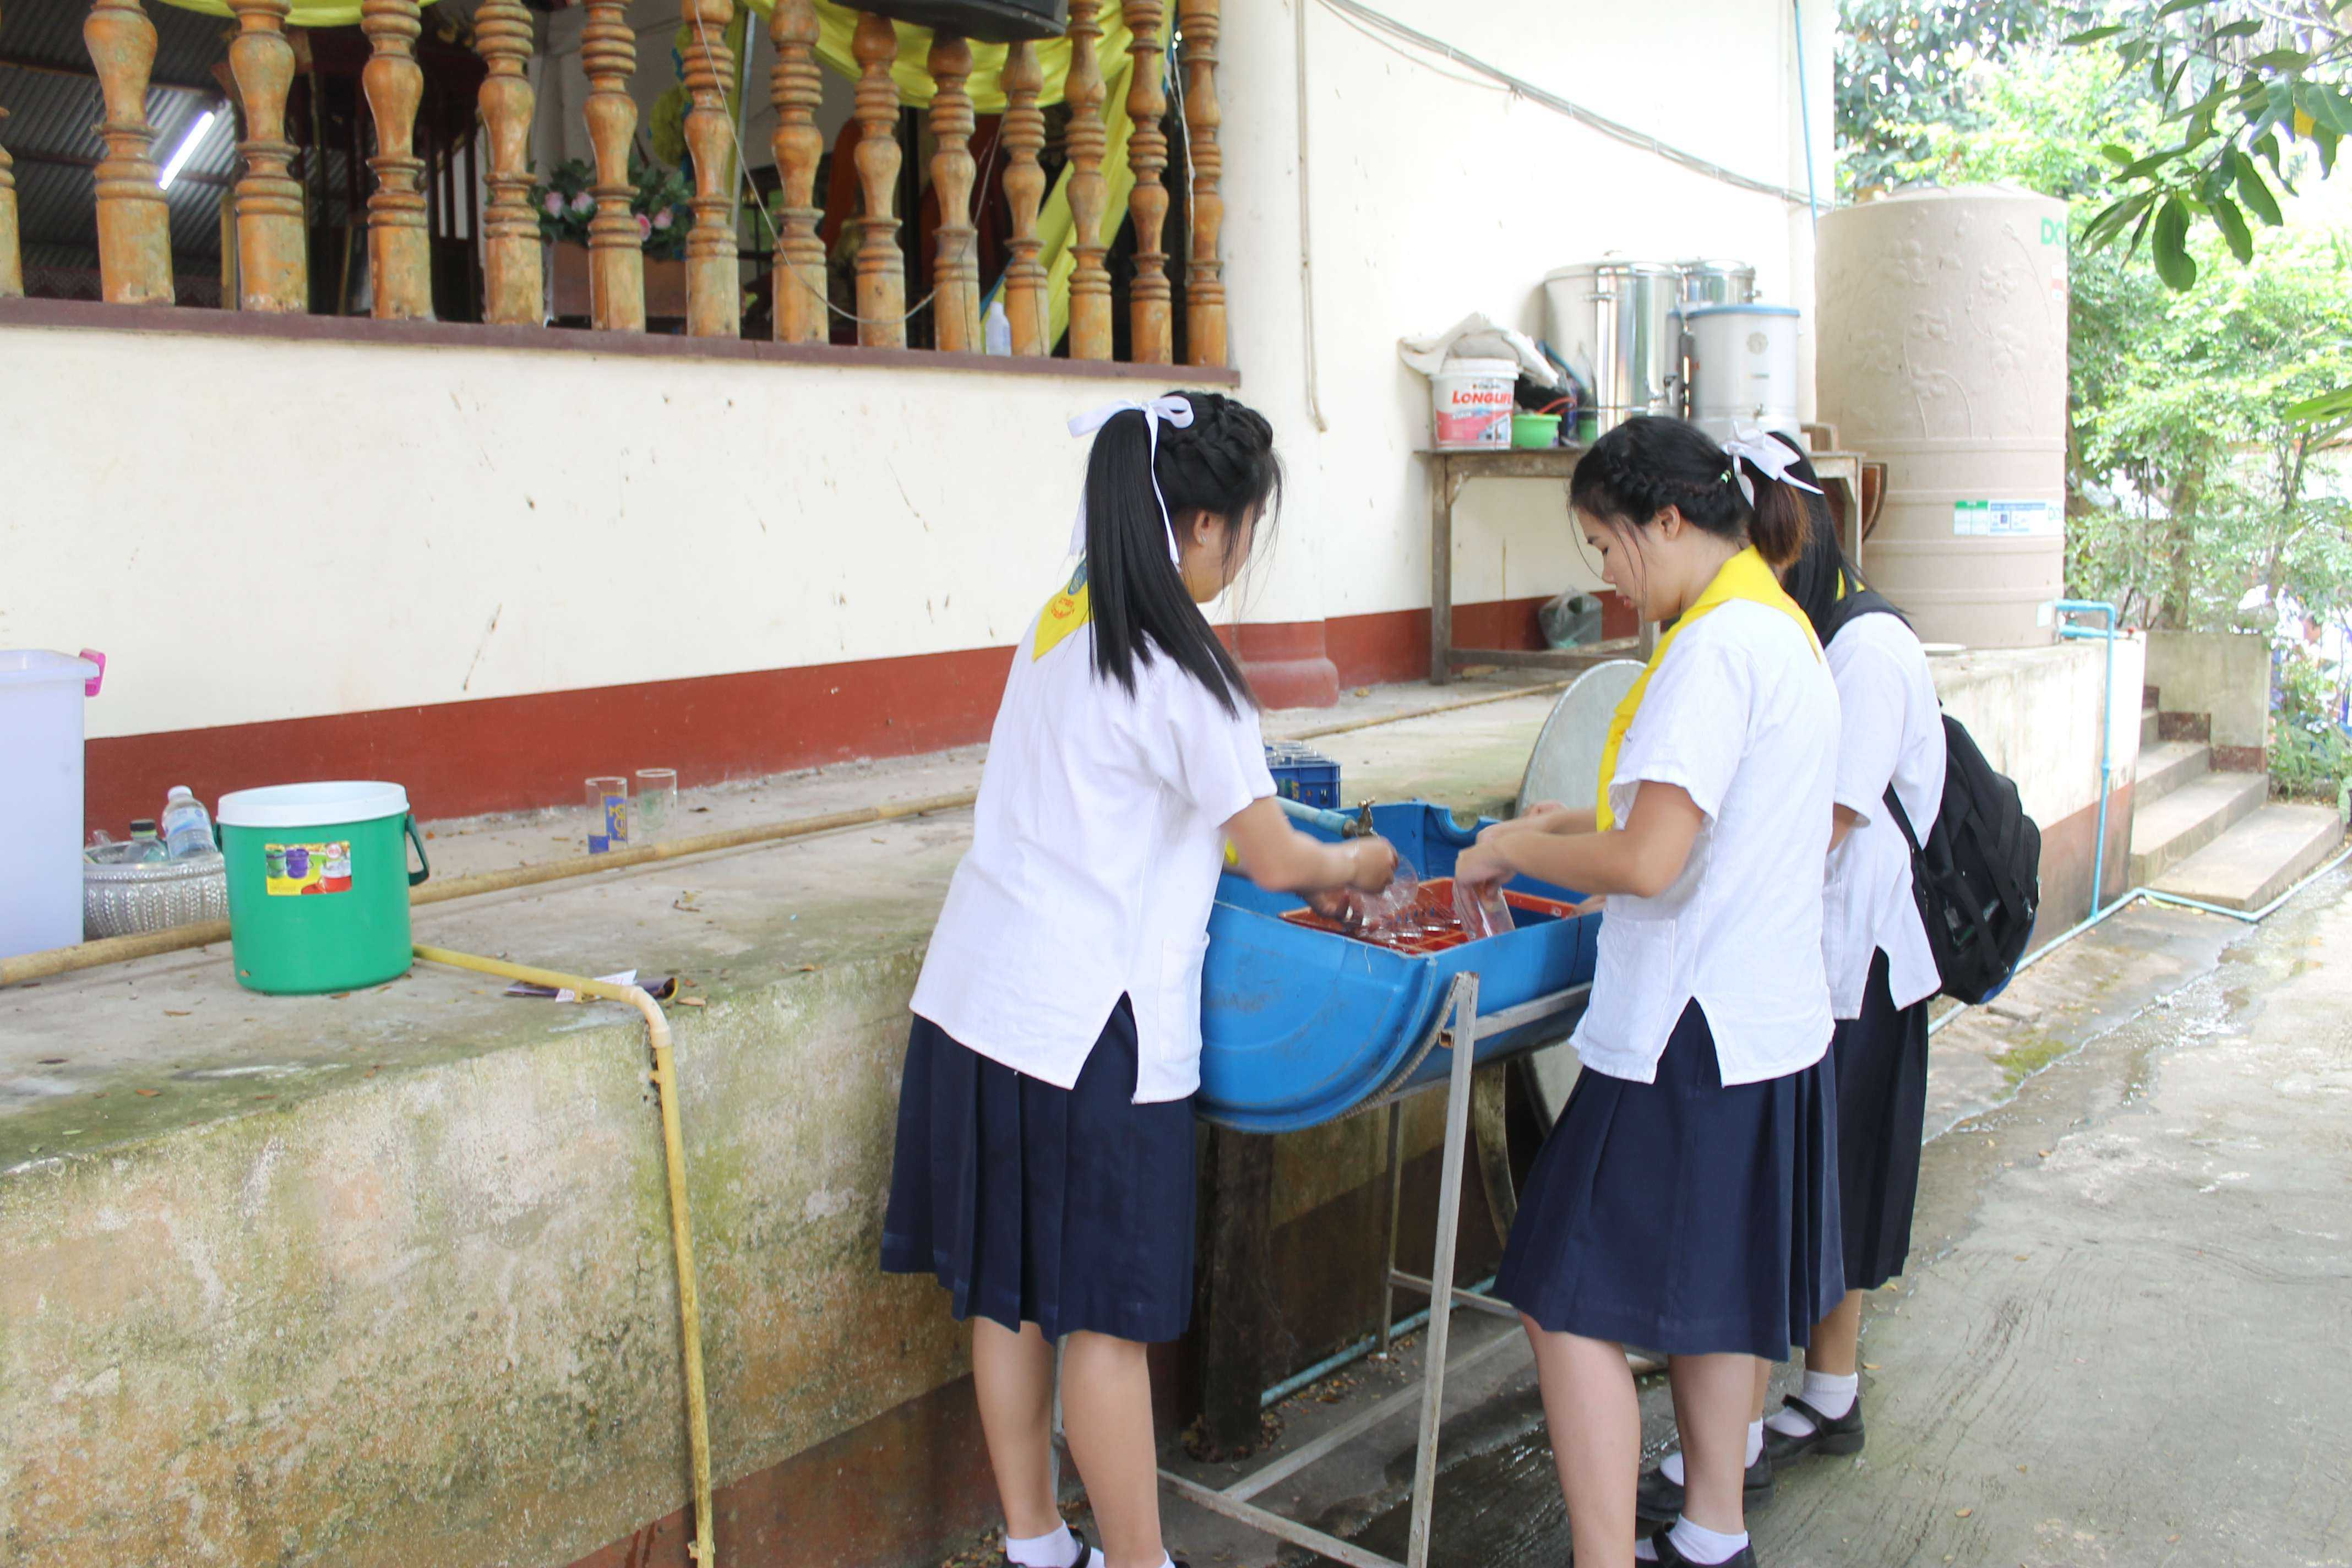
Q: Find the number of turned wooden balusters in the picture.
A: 14